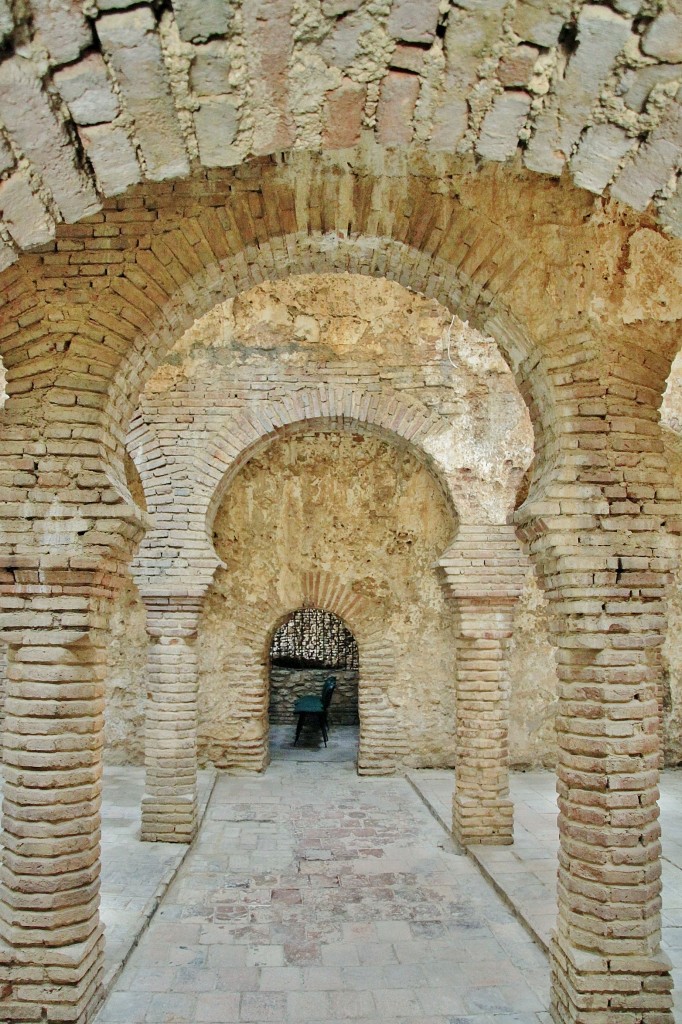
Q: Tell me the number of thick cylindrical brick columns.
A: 4